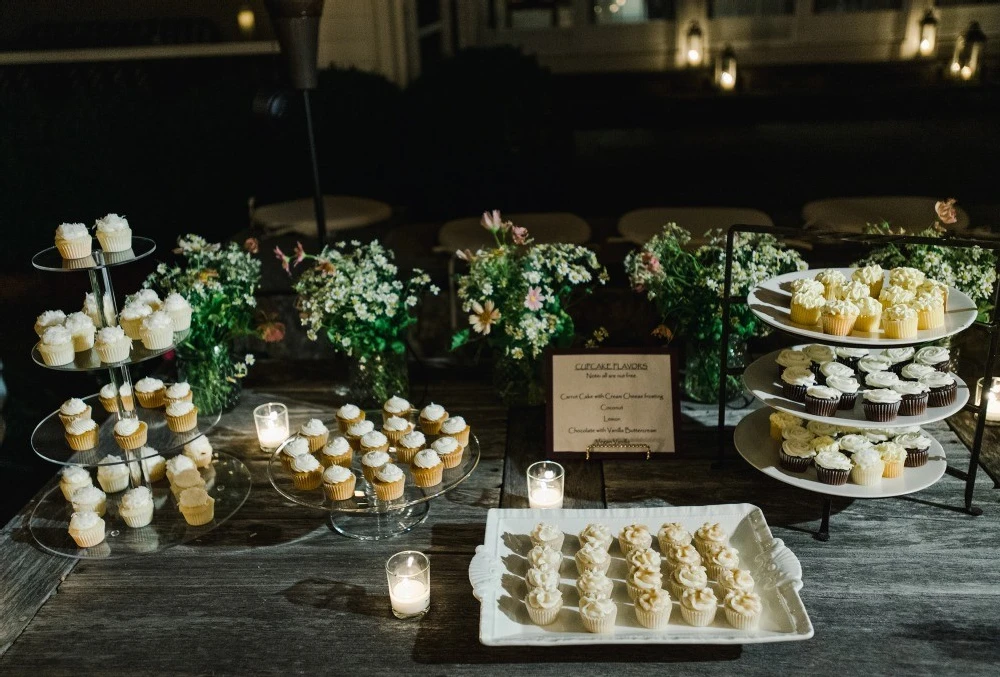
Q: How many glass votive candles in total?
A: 4